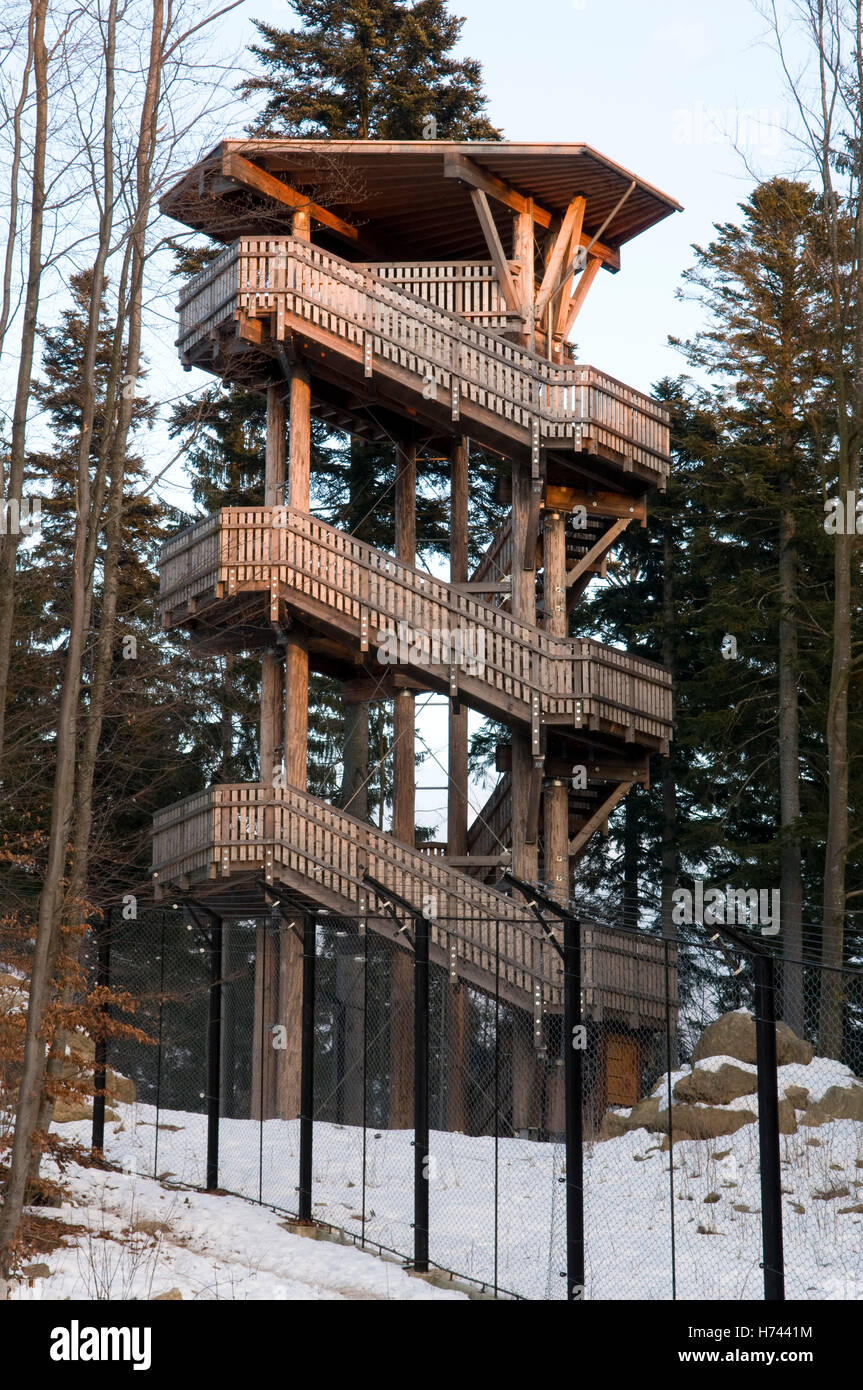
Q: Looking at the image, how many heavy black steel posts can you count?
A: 6